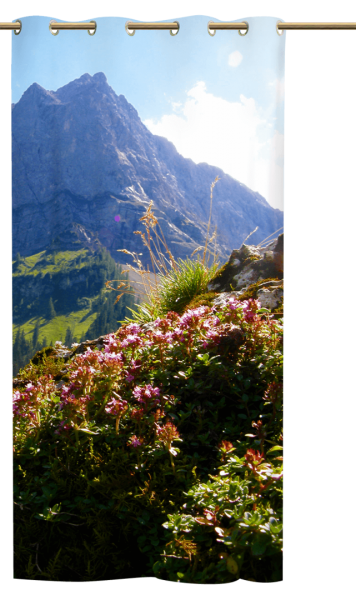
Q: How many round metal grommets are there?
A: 8